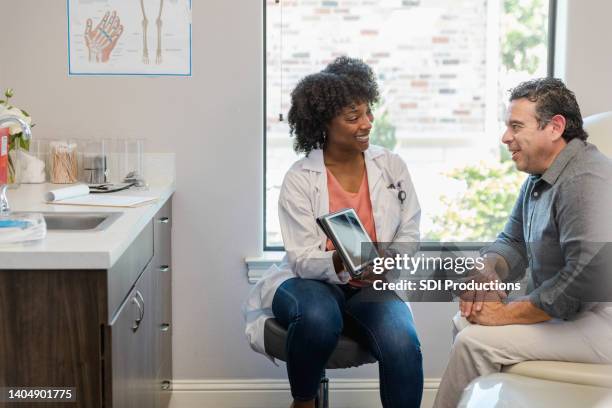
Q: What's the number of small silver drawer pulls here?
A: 4